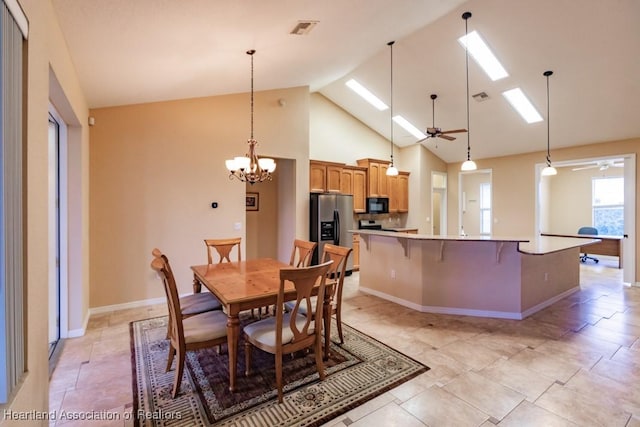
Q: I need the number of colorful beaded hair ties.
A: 0